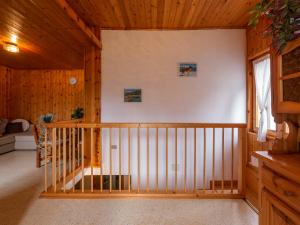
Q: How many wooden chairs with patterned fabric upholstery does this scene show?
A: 1